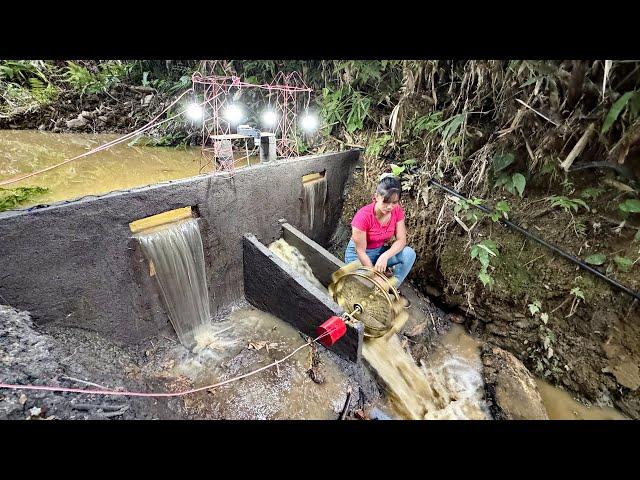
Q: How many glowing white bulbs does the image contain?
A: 4